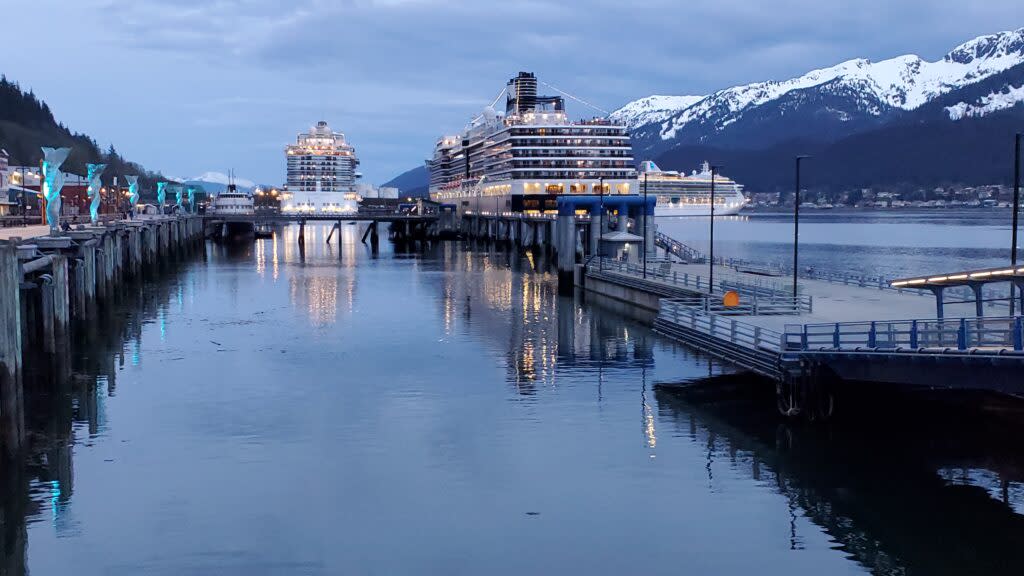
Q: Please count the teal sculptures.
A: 6